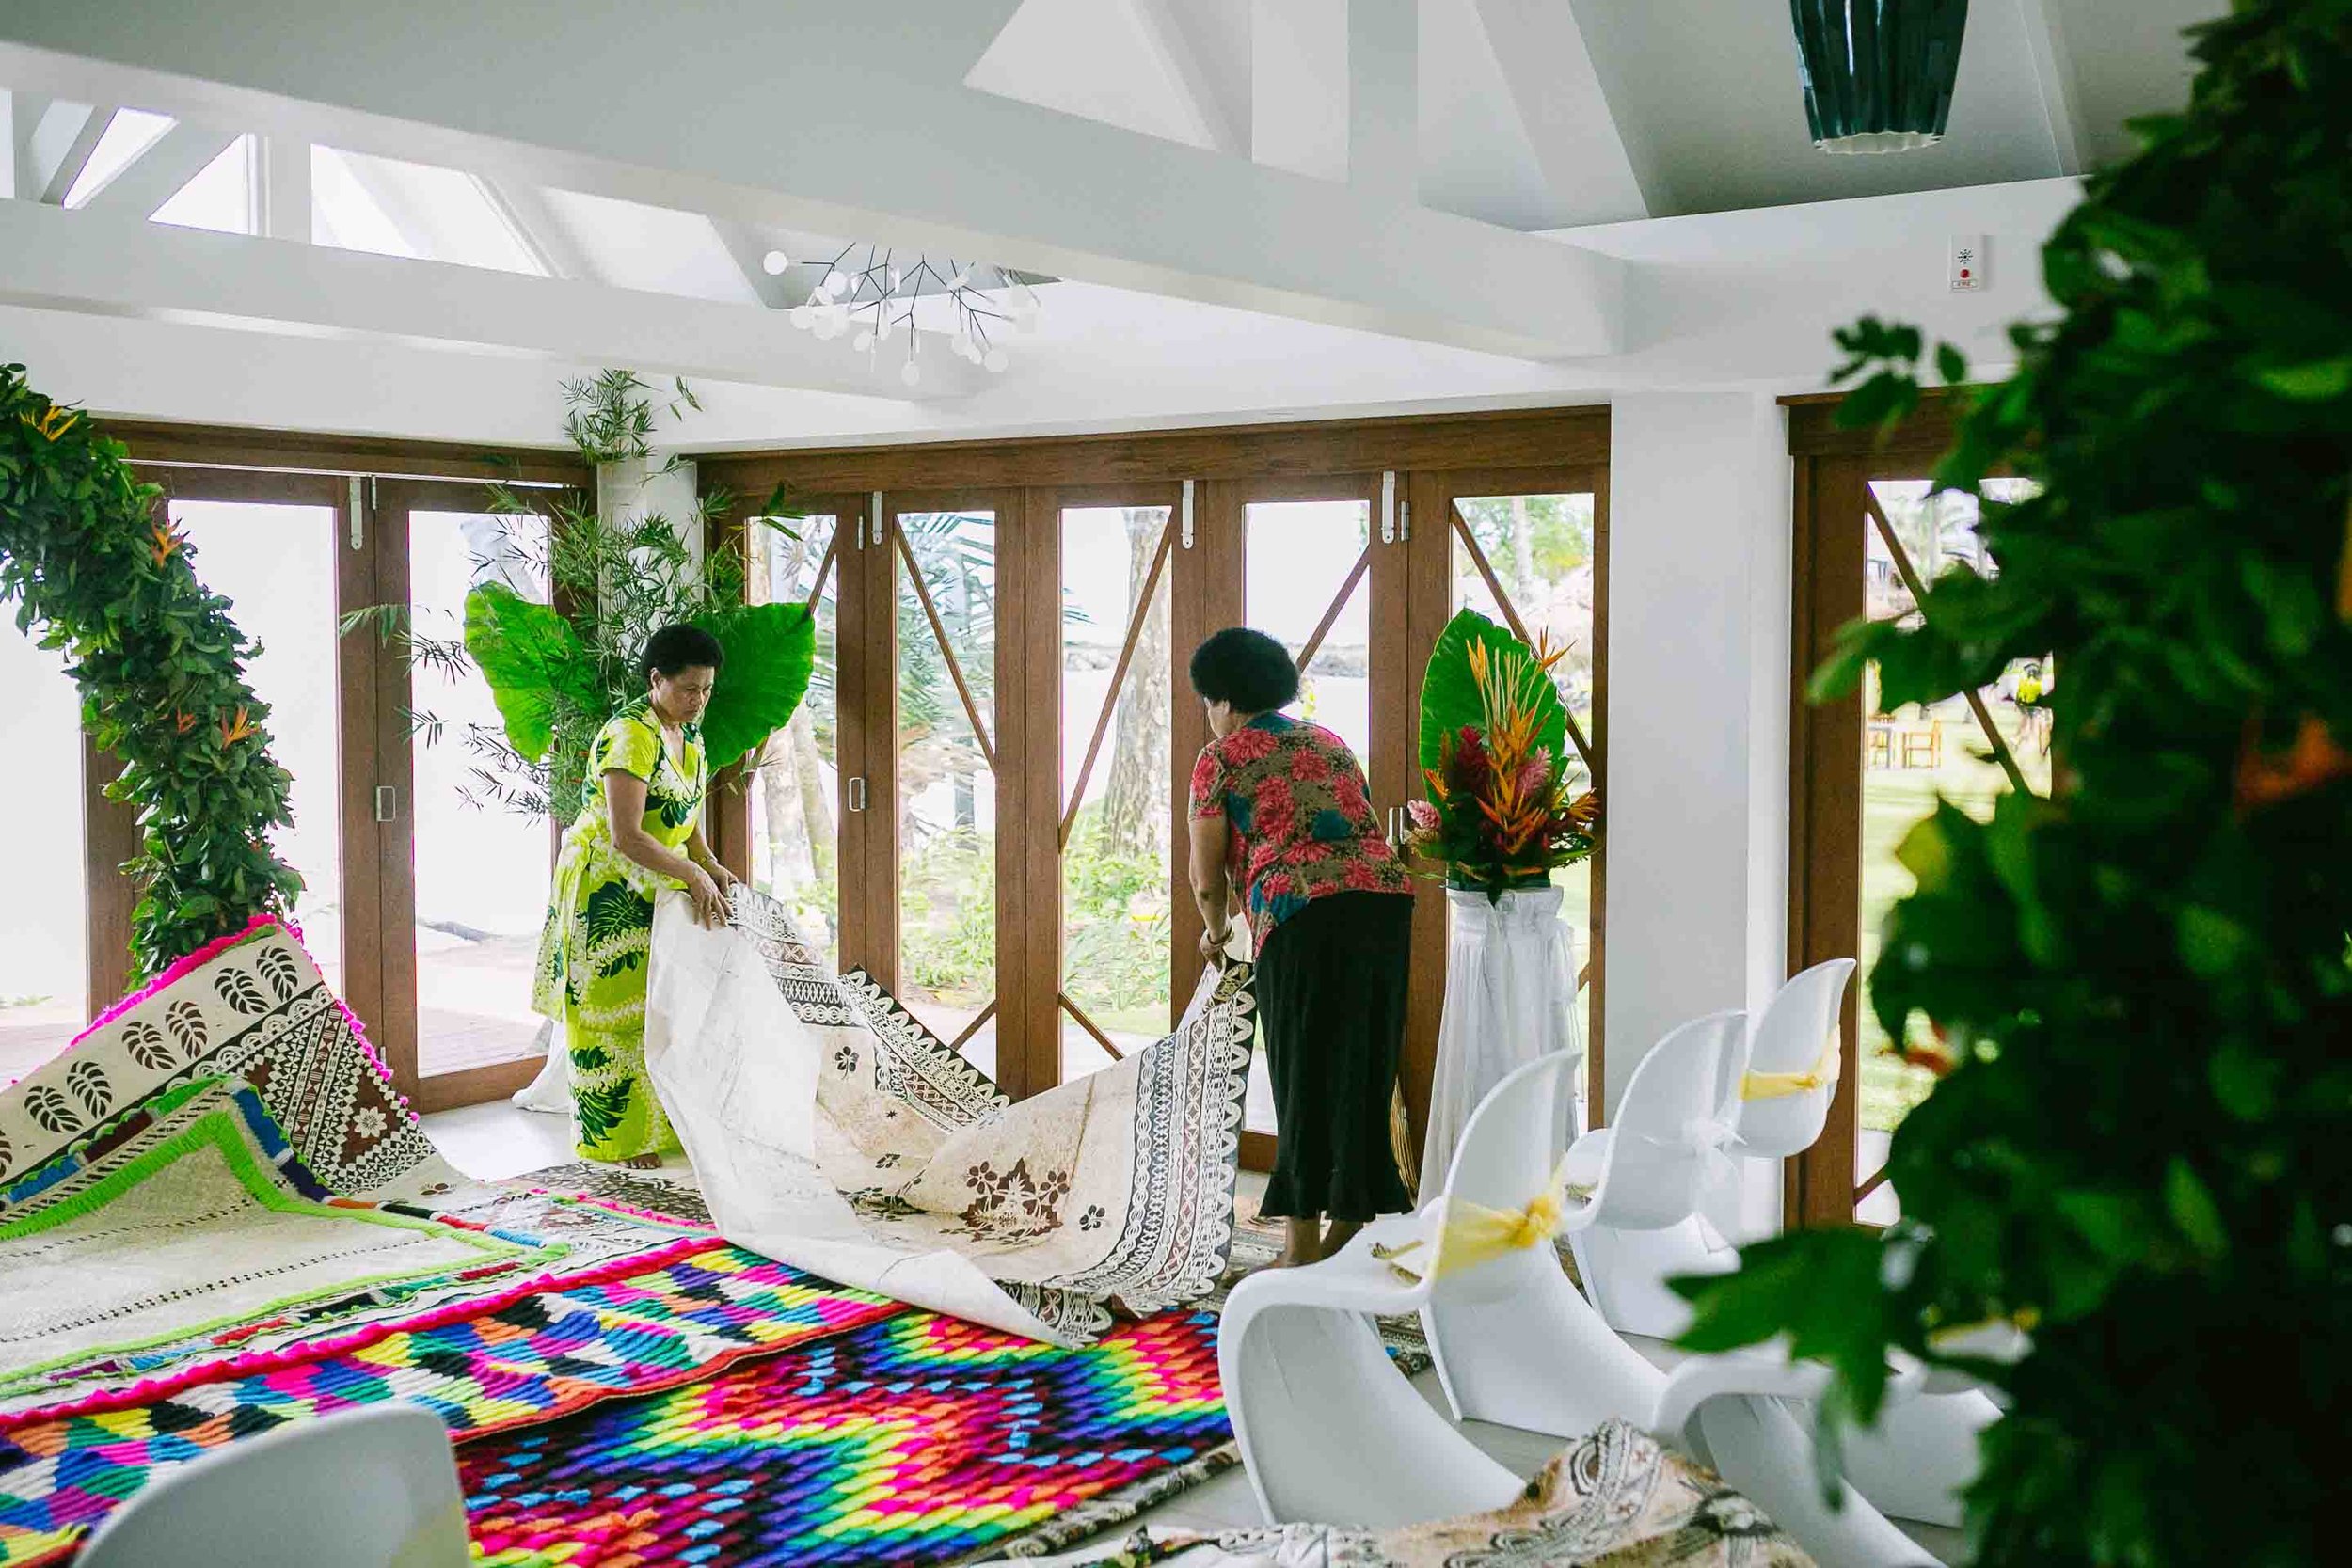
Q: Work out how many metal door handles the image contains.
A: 3